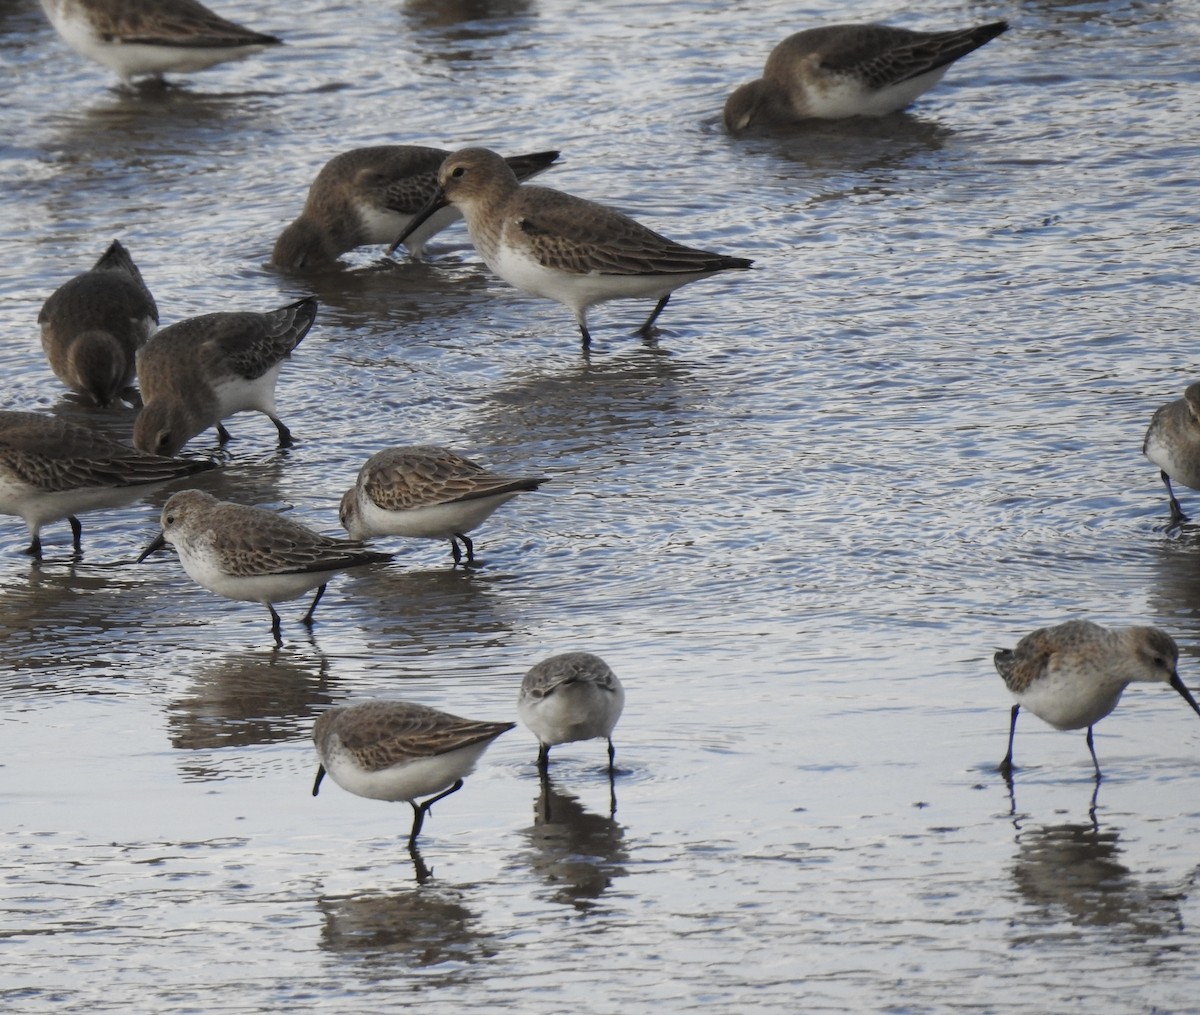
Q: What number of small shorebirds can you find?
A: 13